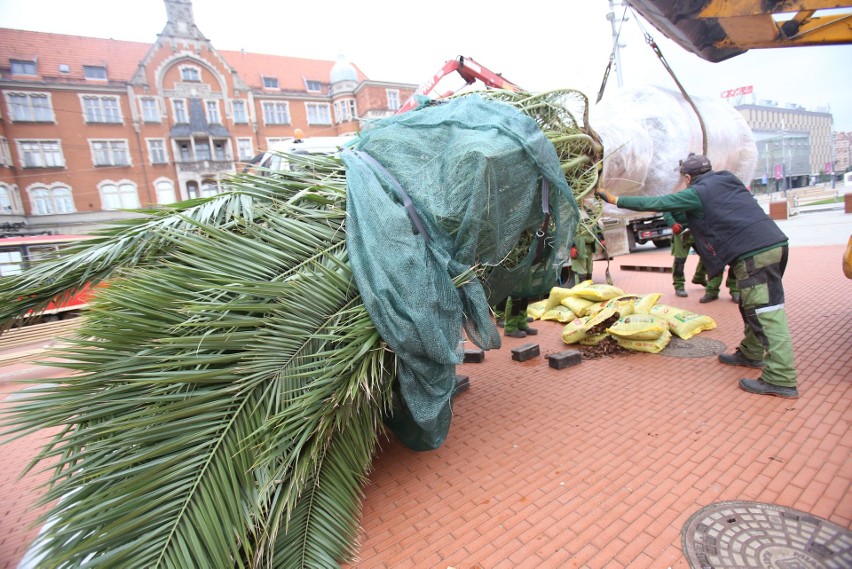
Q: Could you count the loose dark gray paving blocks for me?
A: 4